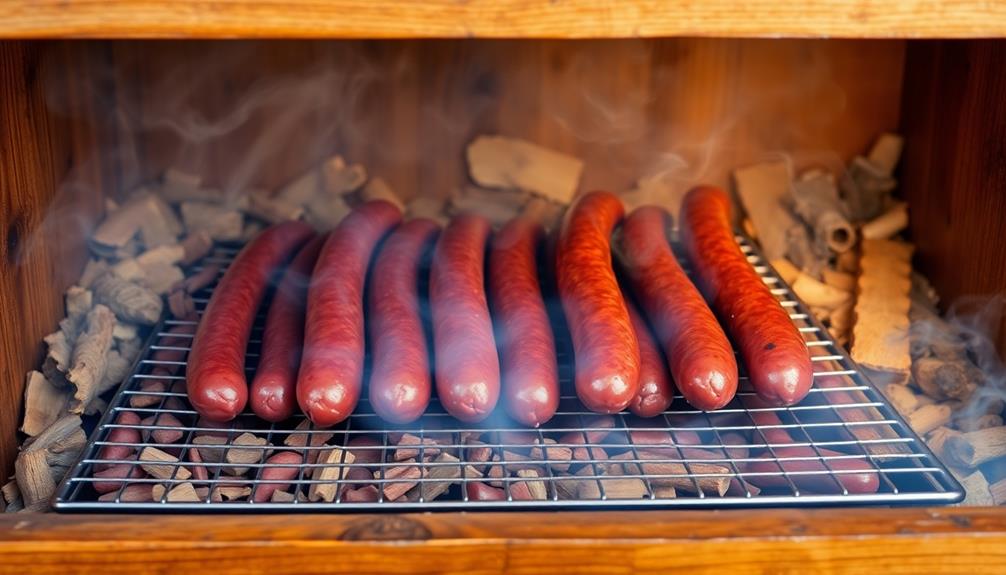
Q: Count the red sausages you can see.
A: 10